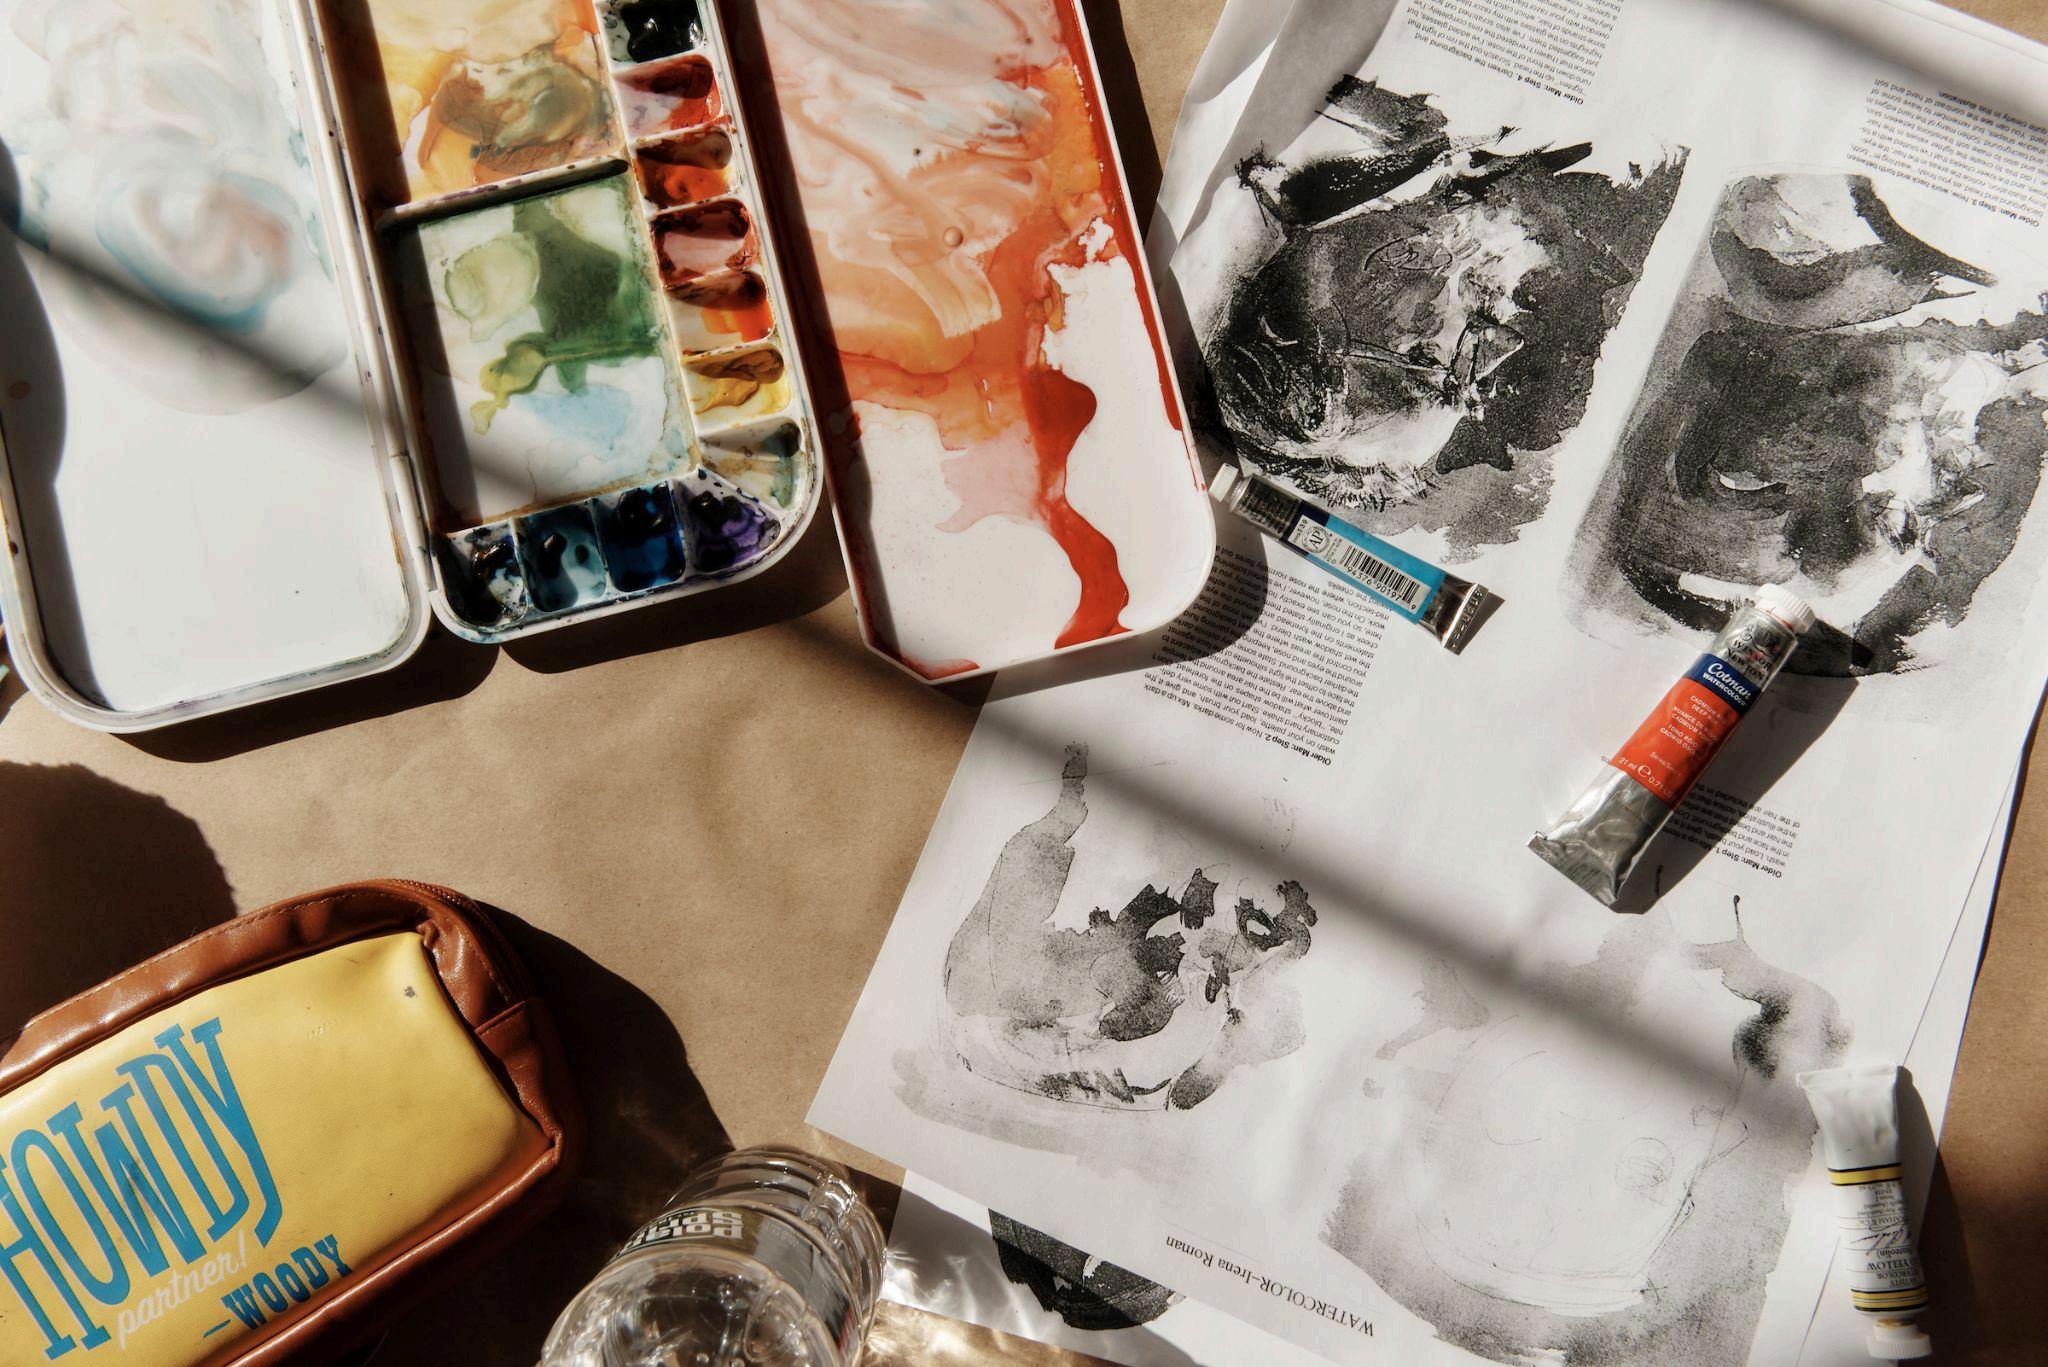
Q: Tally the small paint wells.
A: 11